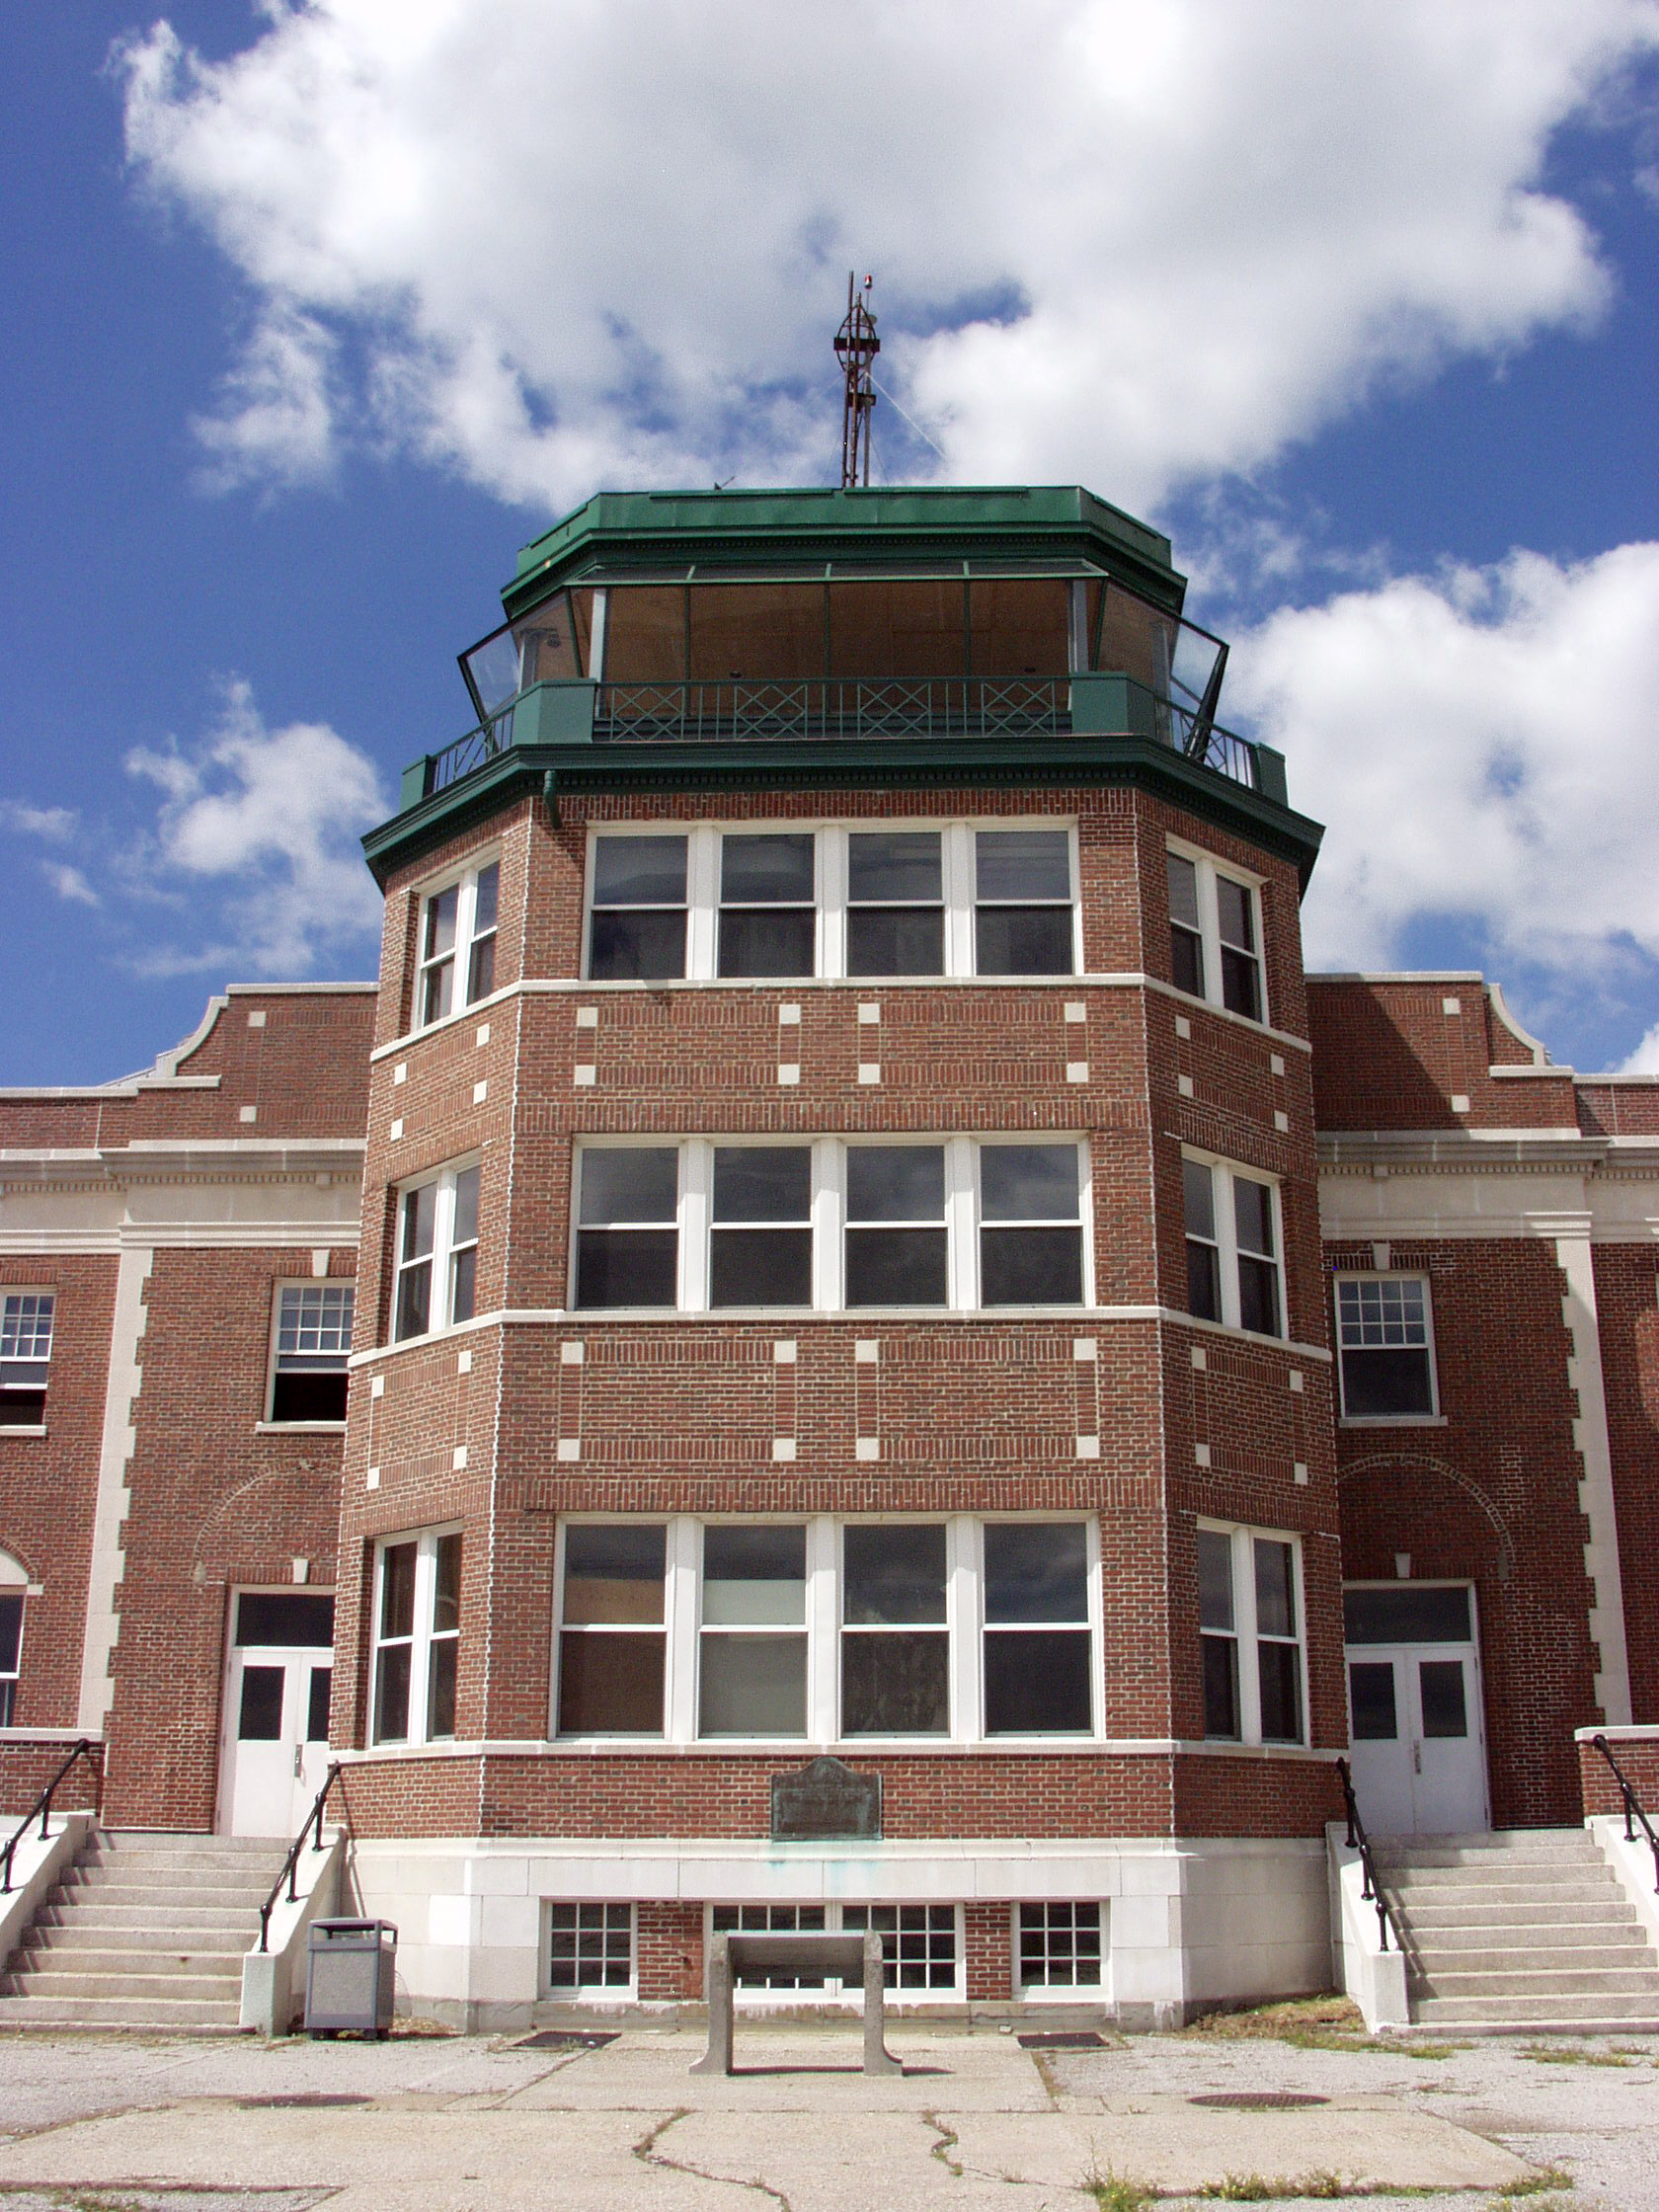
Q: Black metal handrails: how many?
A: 4